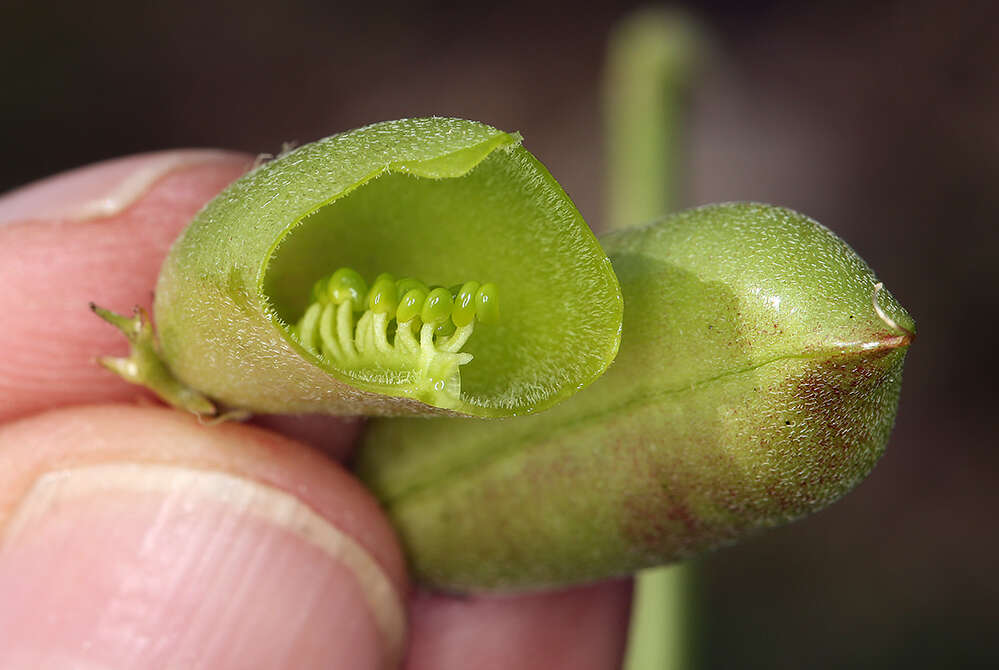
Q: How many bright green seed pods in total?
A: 2